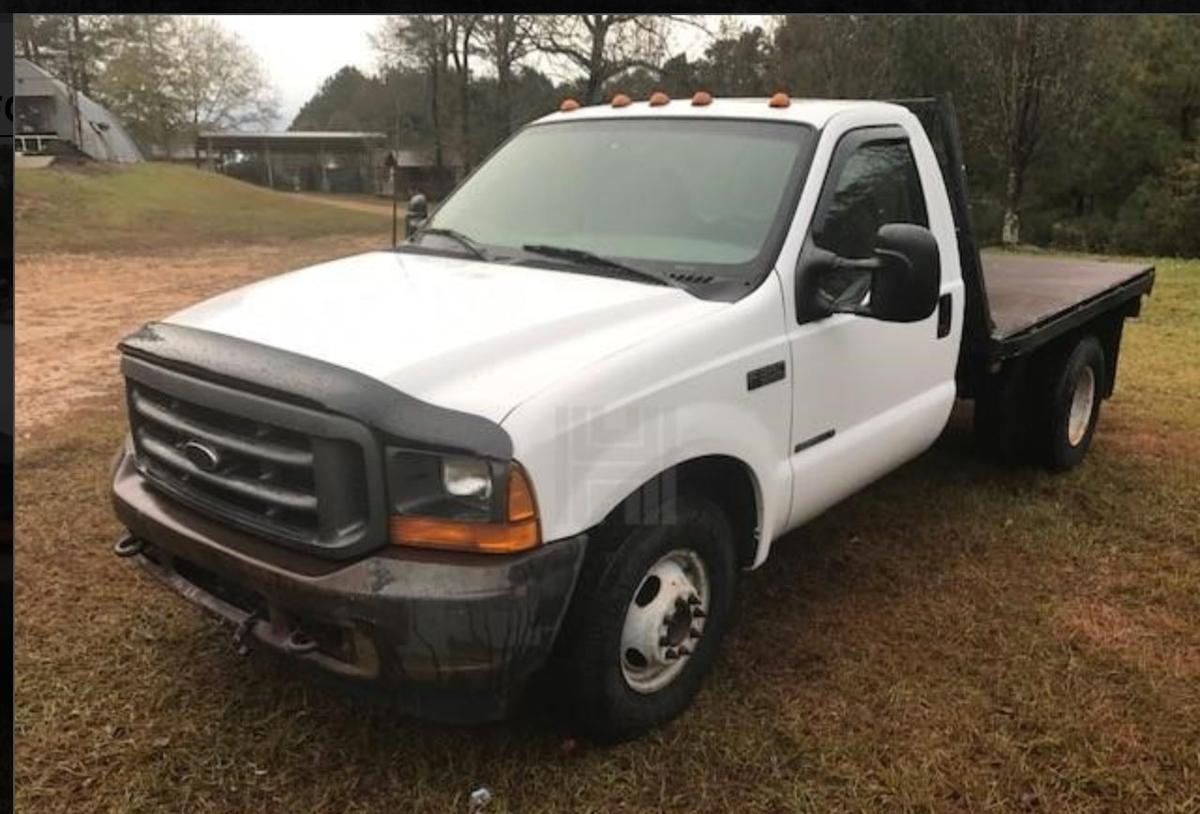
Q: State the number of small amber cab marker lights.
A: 5